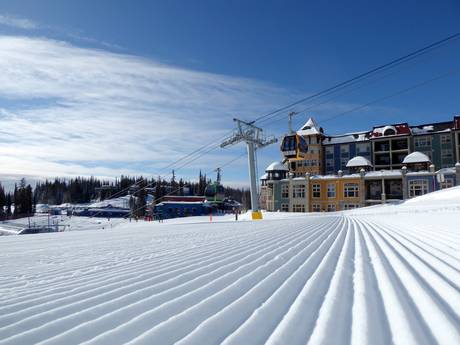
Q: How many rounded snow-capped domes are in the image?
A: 3